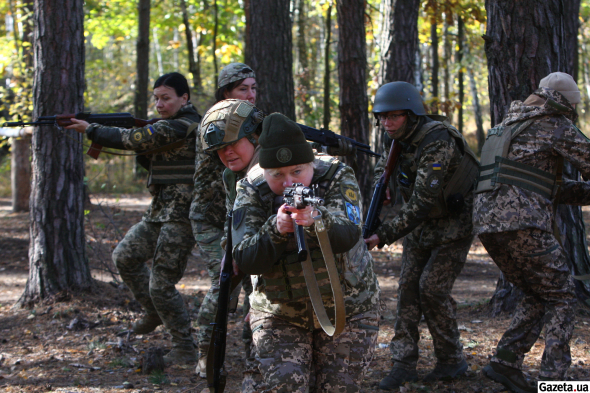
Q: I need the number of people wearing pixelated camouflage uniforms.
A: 6